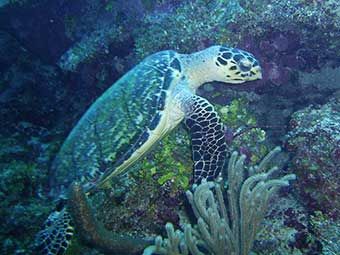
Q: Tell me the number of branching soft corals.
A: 1